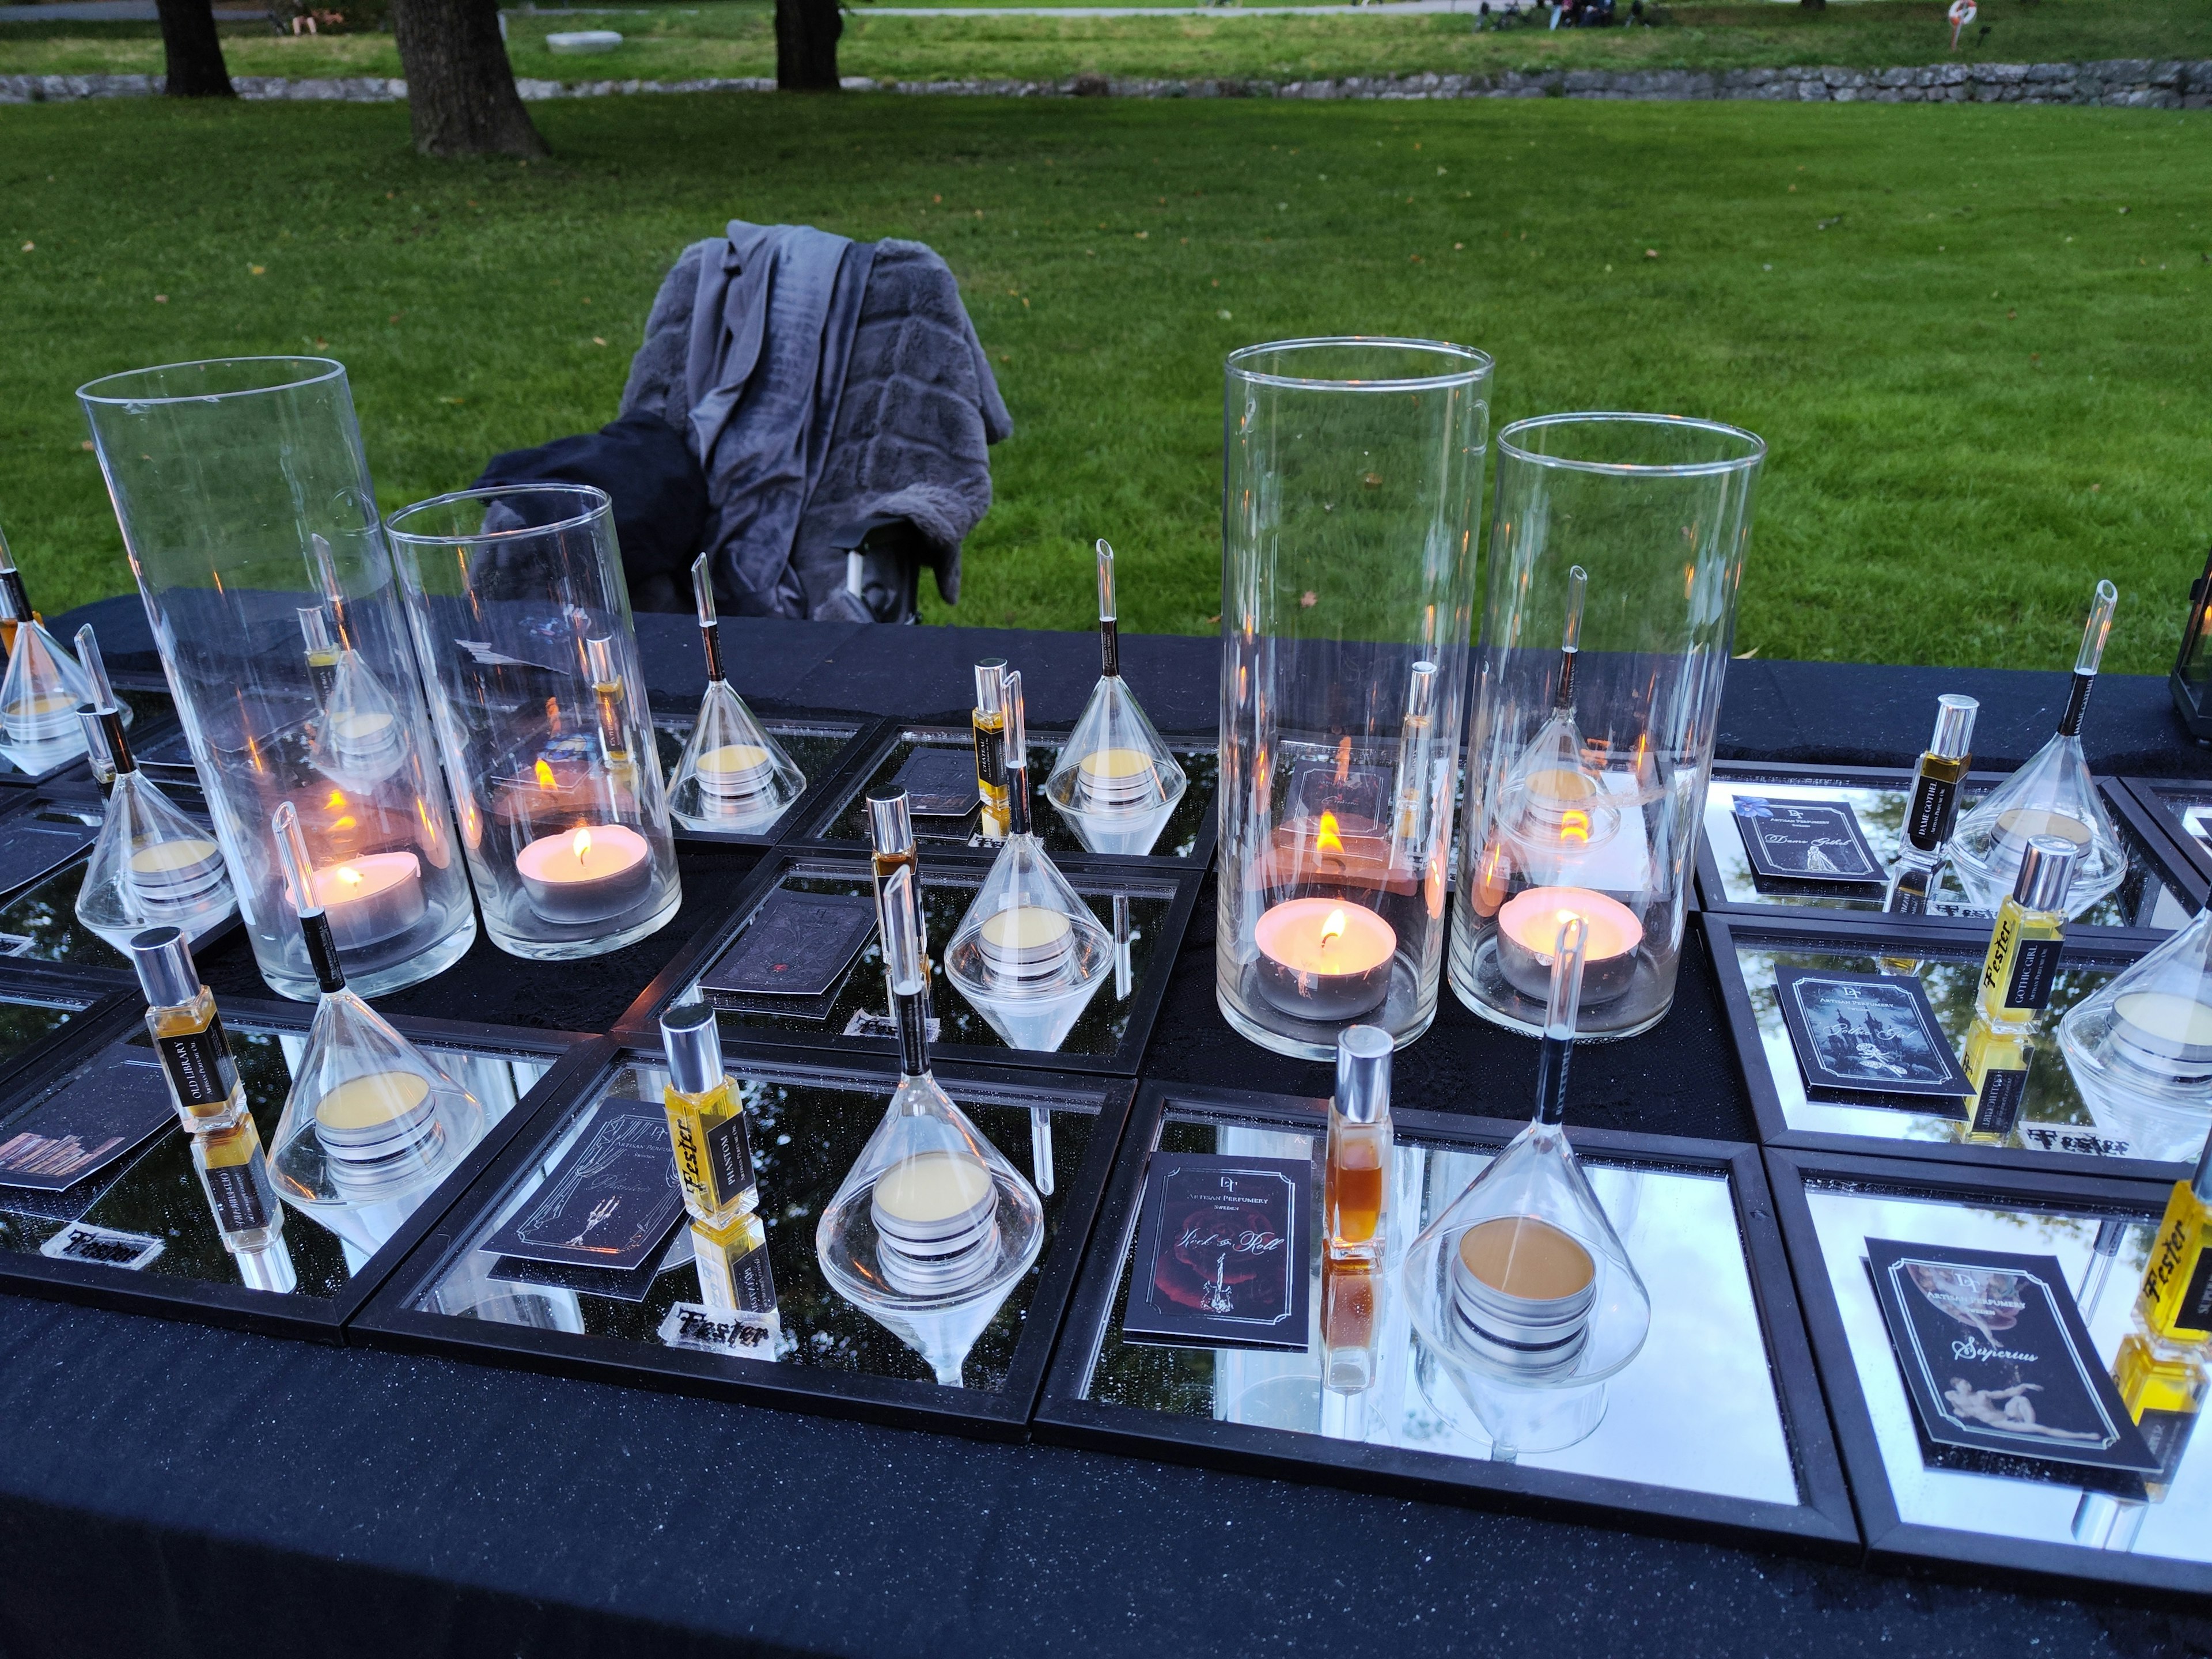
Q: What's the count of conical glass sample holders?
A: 12